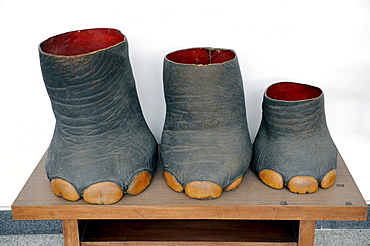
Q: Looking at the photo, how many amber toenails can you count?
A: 9